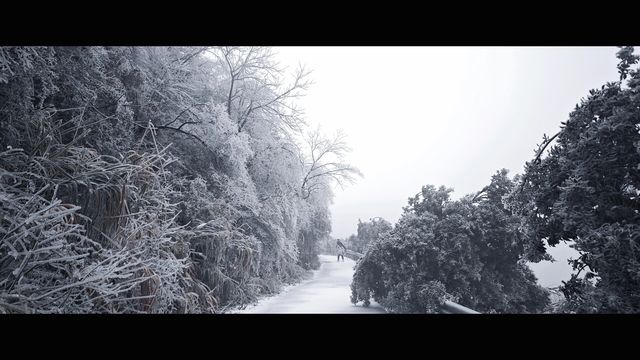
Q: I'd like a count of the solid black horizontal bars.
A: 2